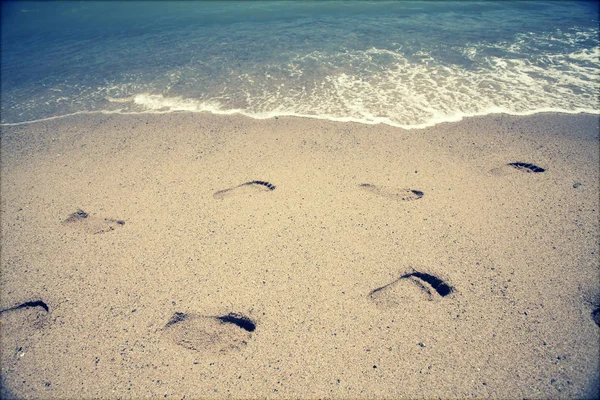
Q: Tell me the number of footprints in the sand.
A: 8